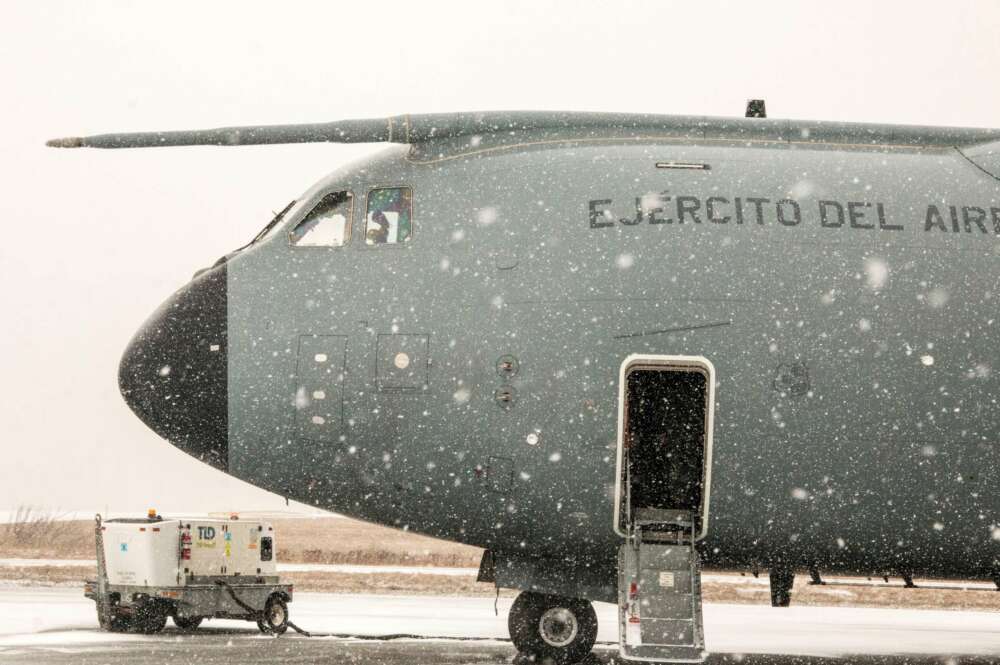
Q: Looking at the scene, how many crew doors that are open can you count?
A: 1